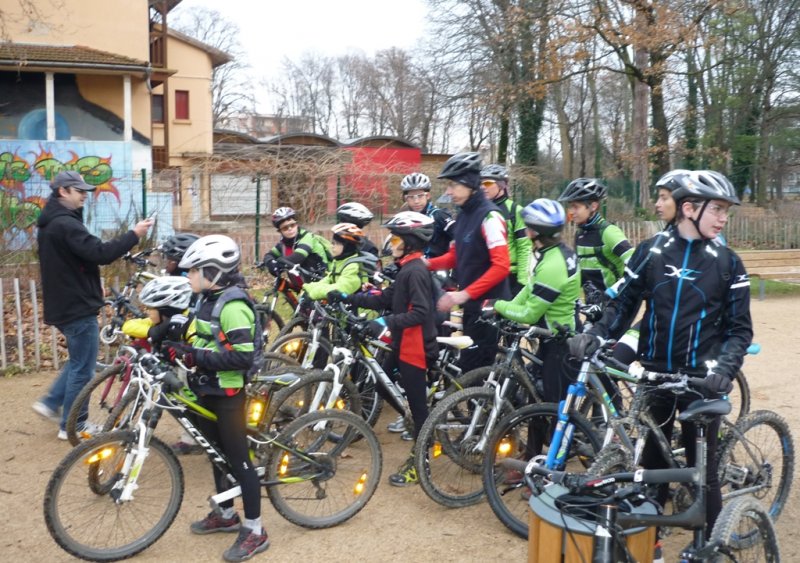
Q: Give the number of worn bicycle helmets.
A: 14